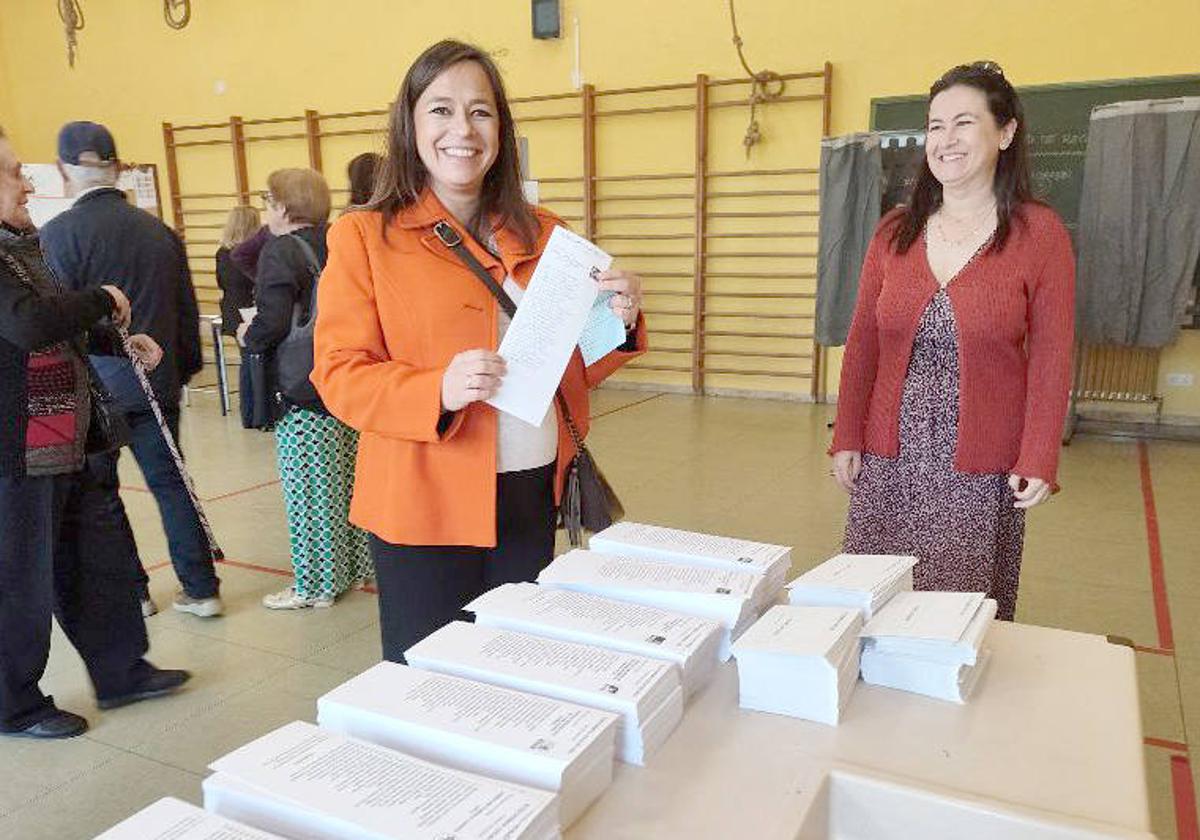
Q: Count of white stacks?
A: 10